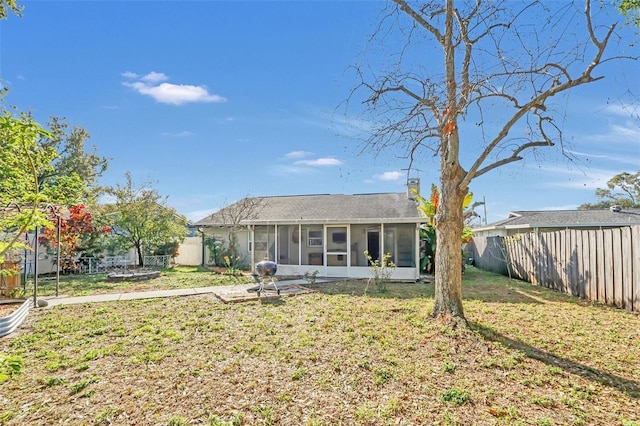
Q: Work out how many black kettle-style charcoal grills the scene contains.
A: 1